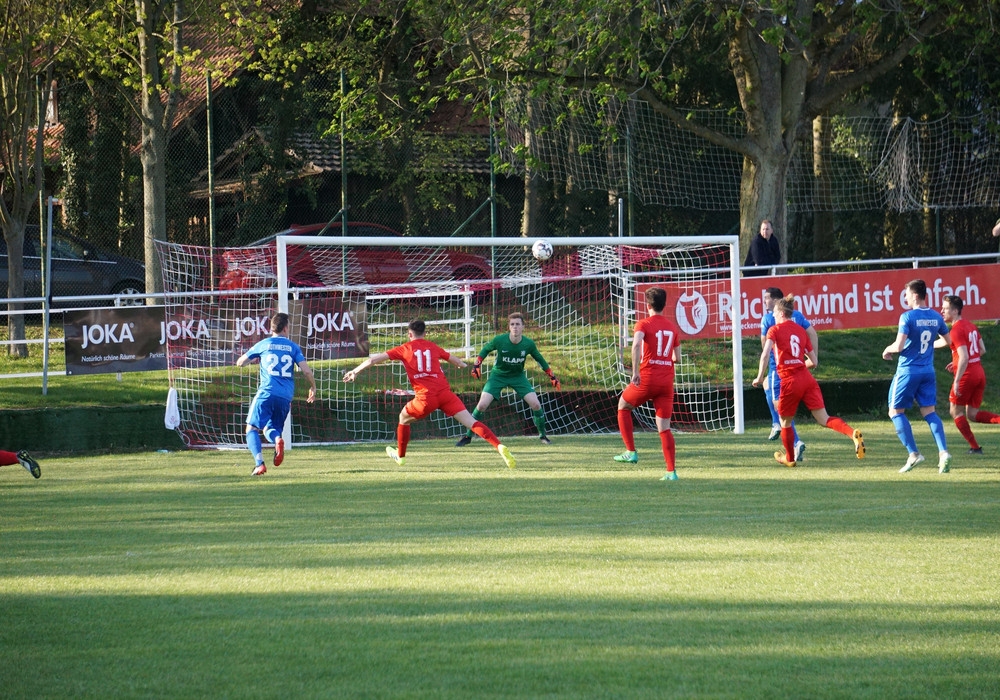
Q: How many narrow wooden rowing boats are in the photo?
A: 0